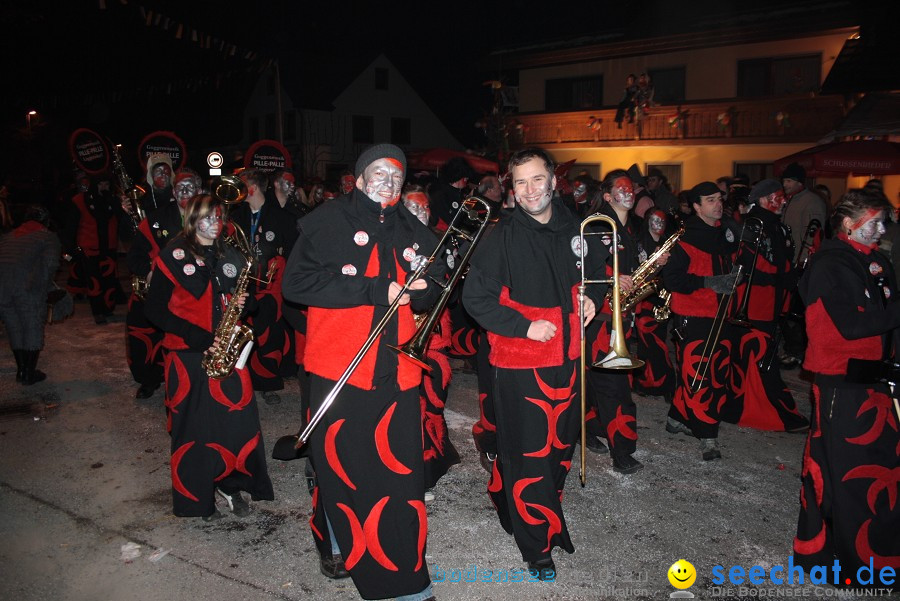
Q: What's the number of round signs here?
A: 4